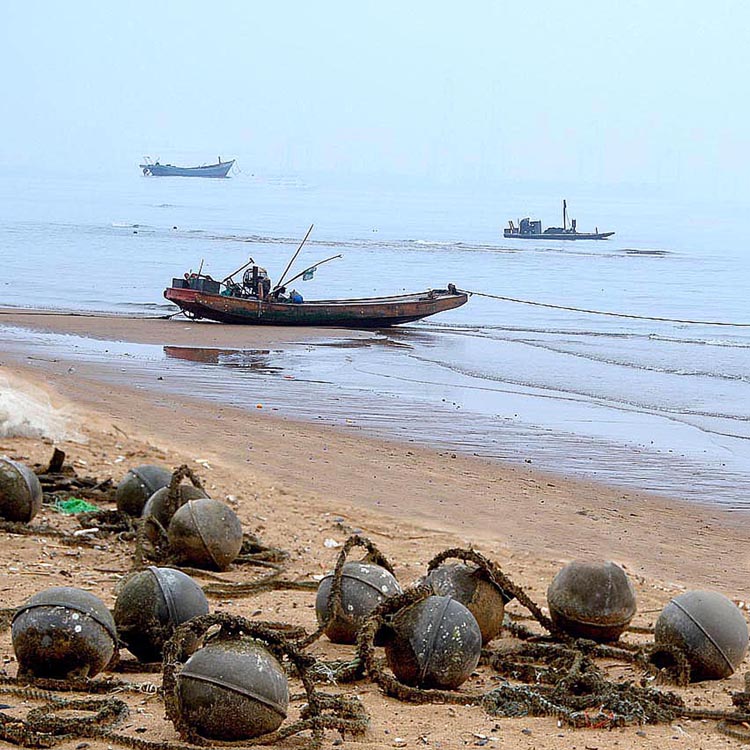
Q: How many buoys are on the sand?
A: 12